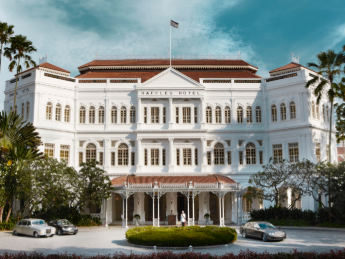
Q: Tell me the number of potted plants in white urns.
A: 2